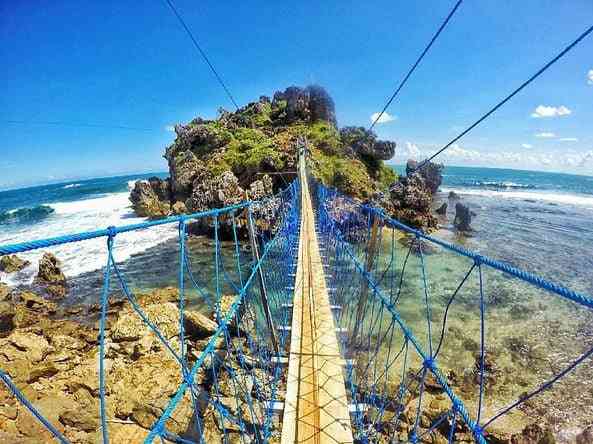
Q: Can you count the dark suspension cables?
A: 3